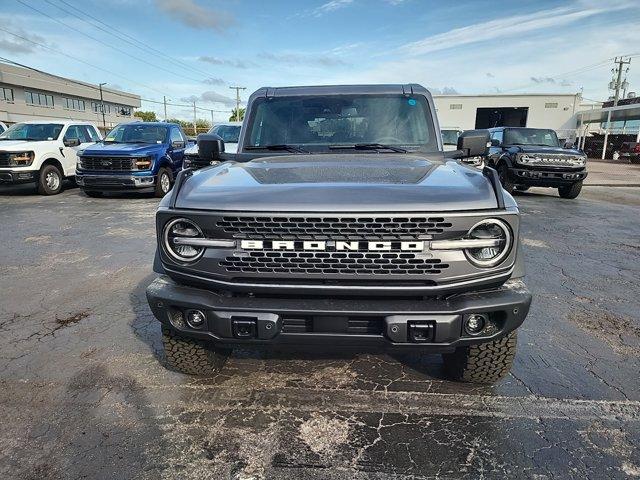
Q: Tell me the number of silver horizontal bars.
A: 2